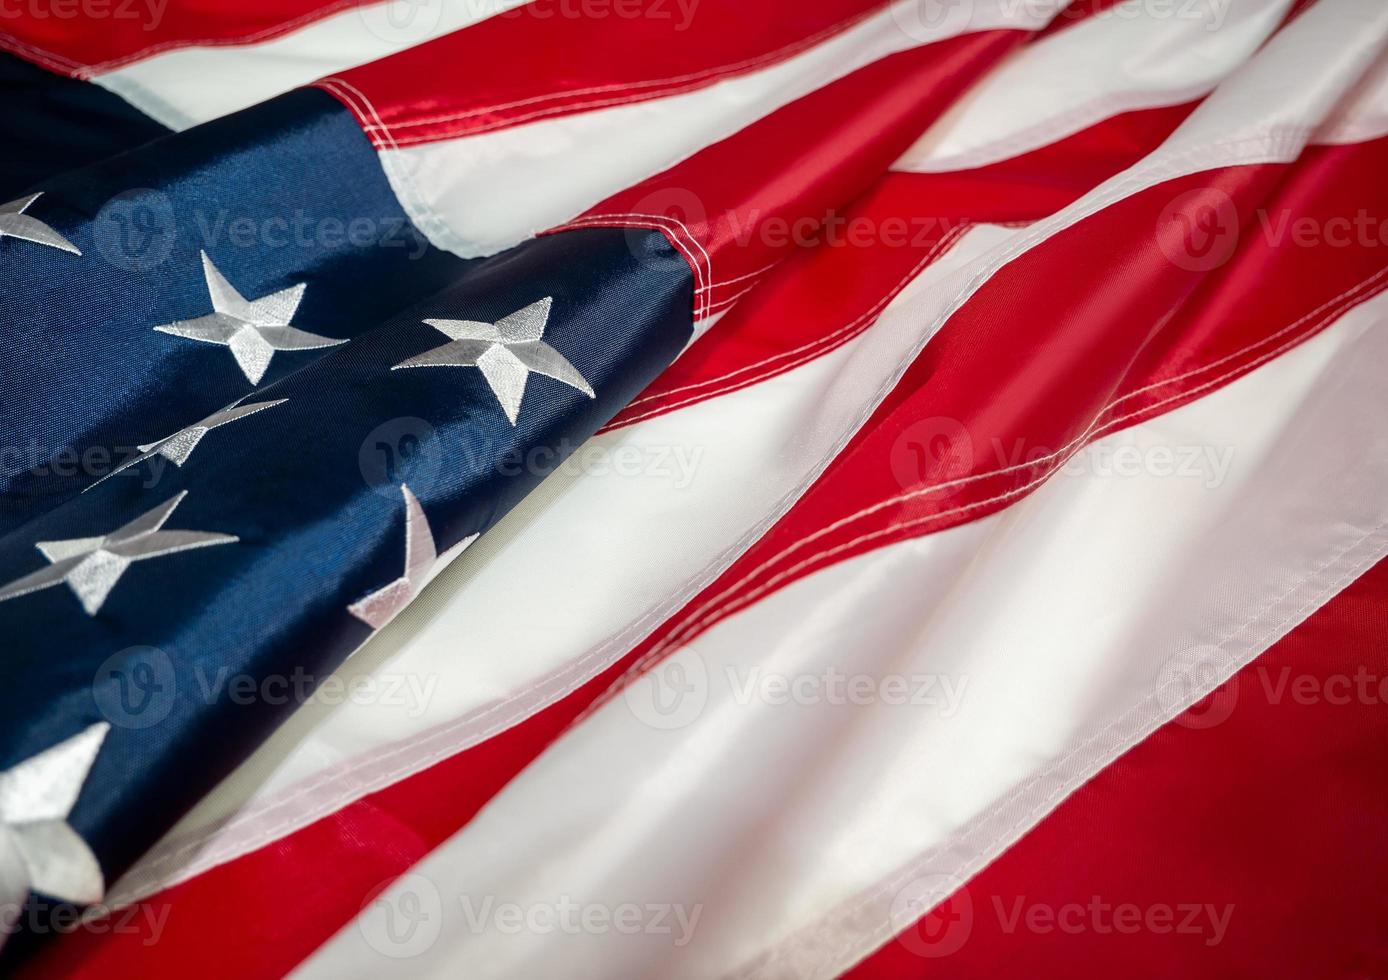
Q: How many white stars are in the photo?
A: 7